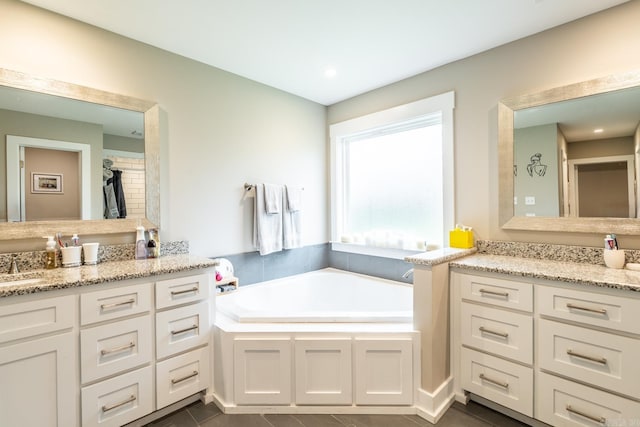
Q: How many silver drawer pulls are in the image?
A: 12